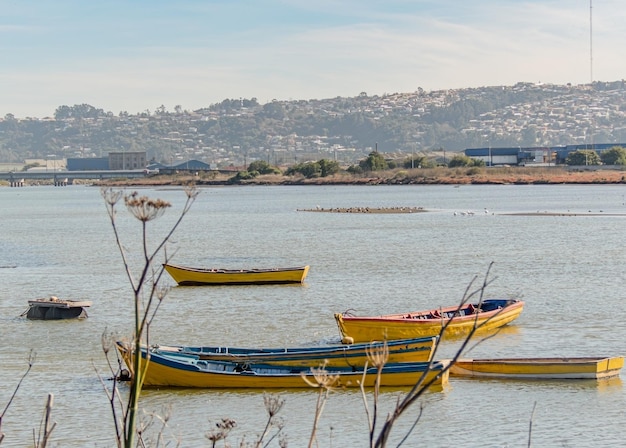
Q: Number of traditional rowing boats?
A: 5